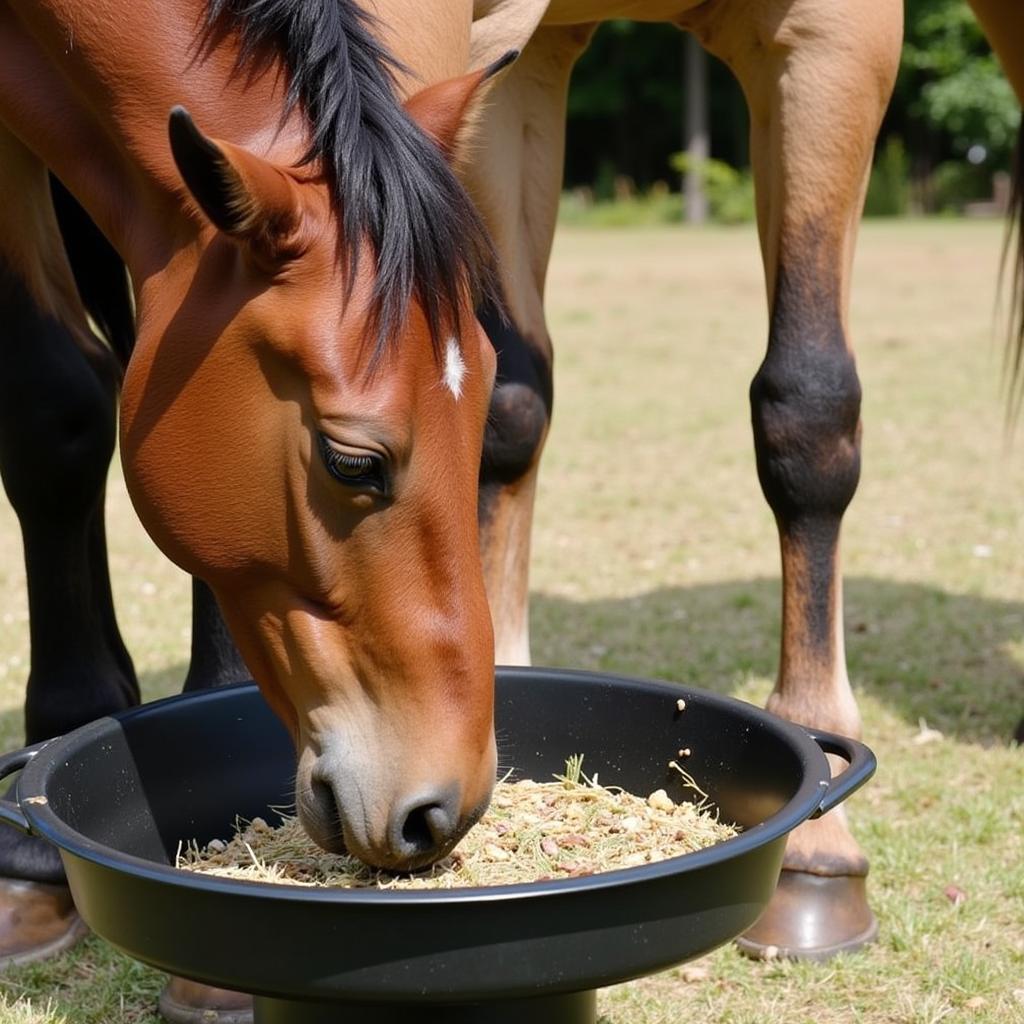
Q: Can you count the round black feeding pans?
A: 1